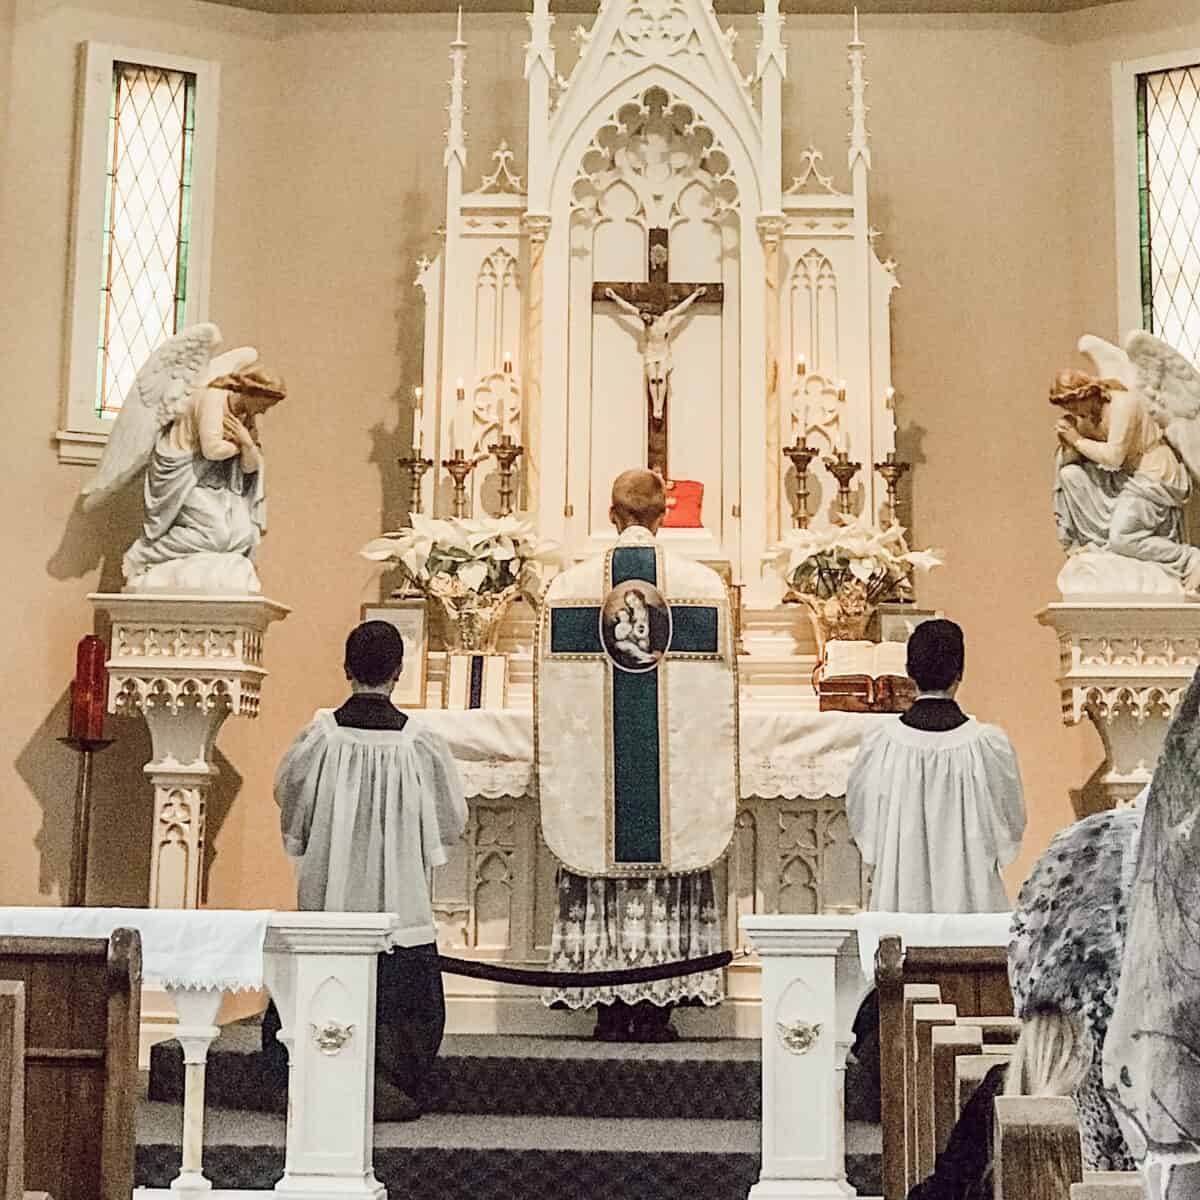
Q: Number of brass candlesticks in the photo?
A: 6